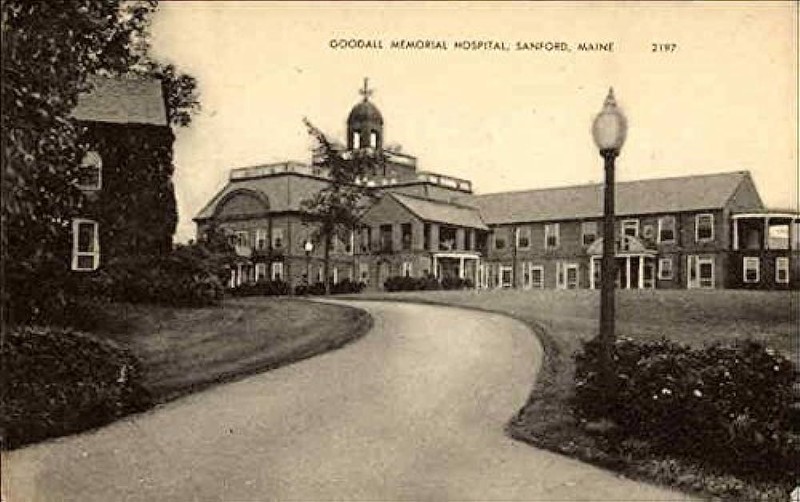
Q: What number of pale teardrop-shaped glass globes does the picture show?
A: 2